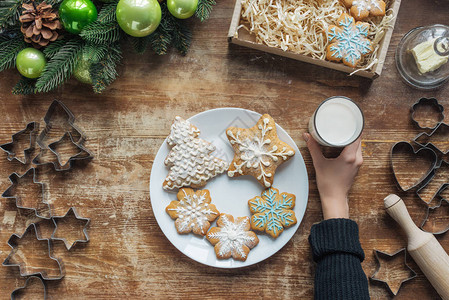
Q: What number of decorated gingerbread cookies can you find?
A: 7